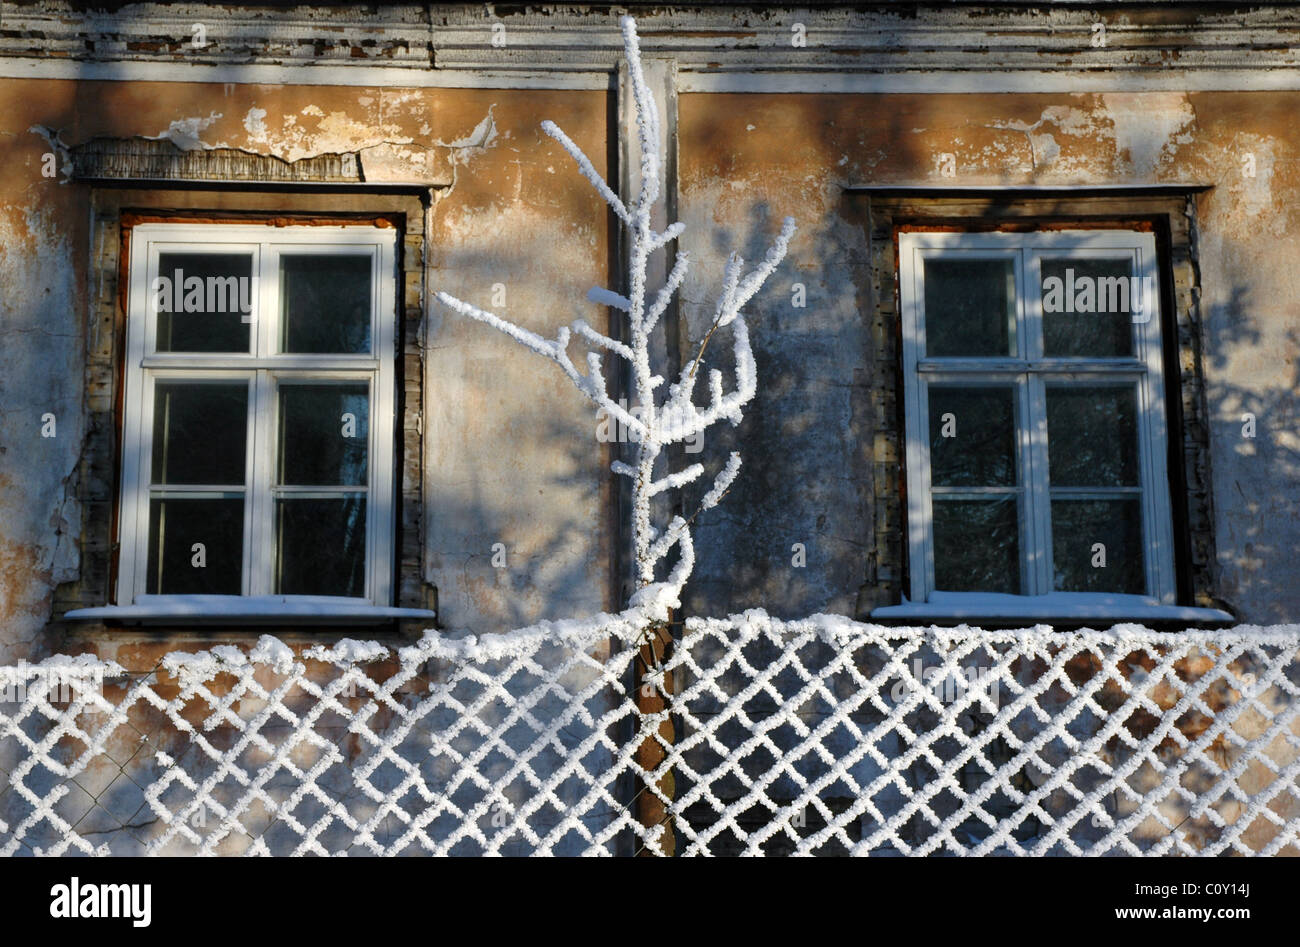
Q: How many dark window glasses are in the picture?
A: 12